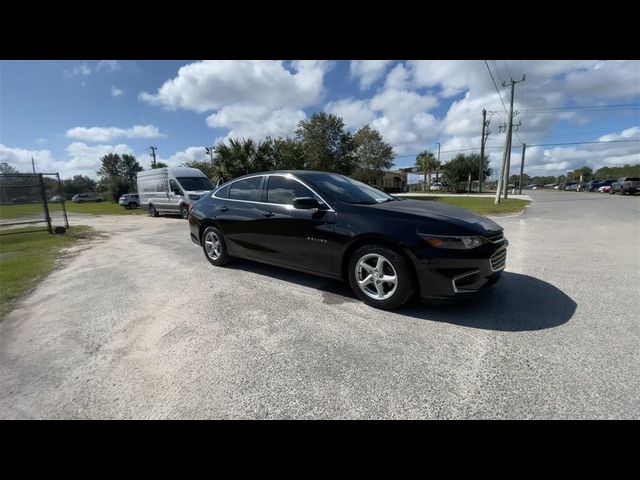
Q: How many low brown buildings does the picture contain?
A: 1